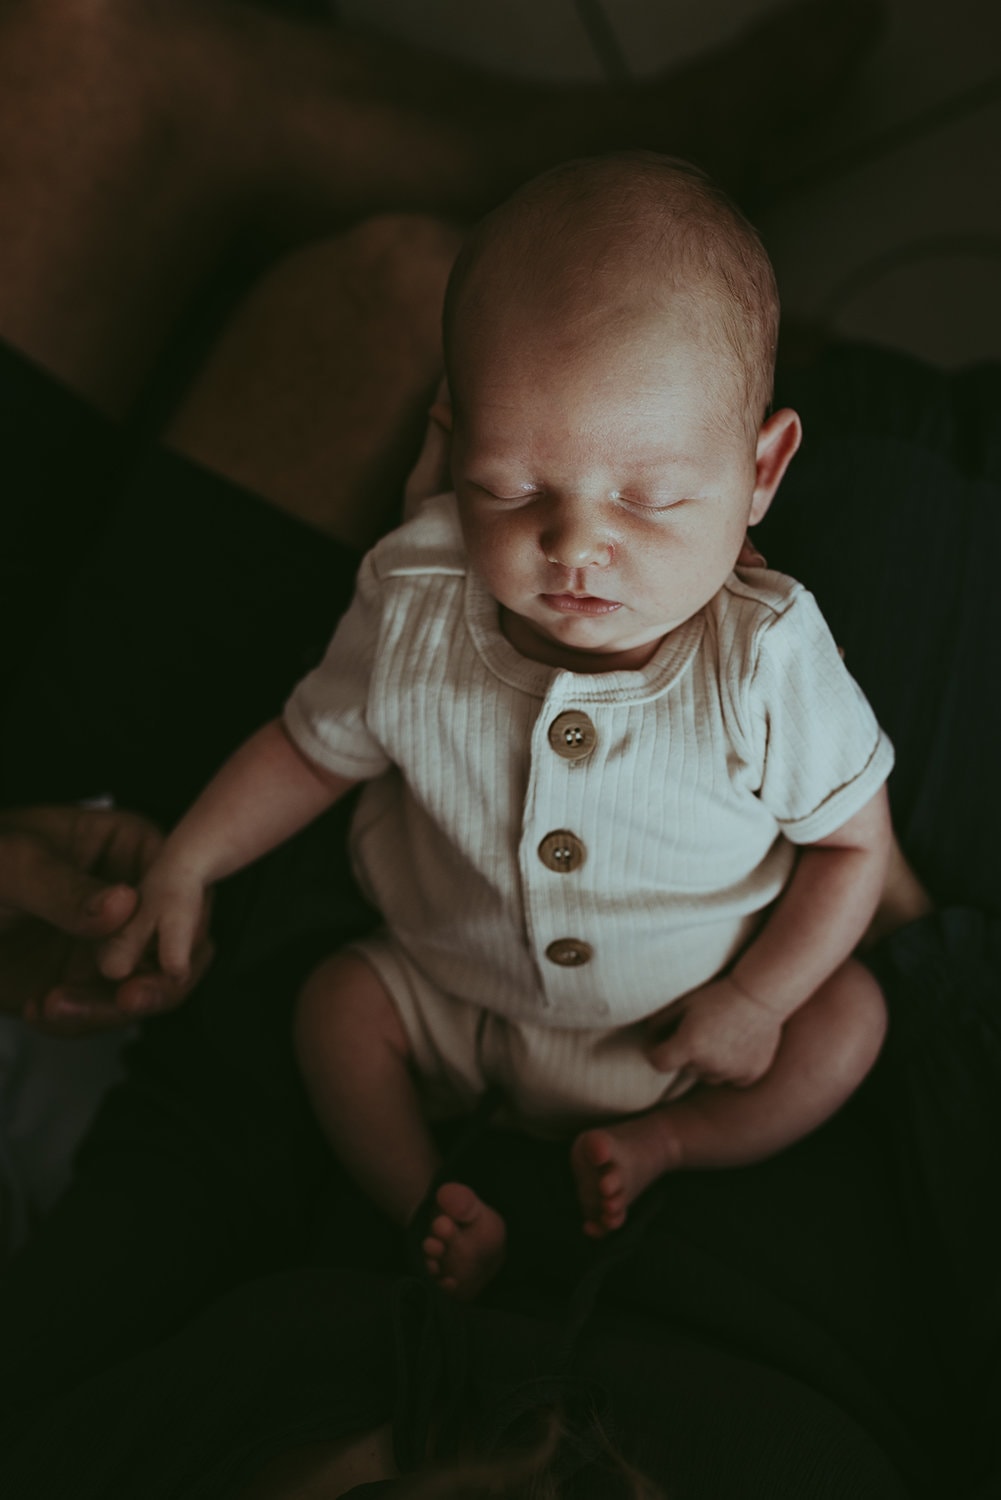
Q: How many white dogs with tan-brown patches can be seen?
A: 0